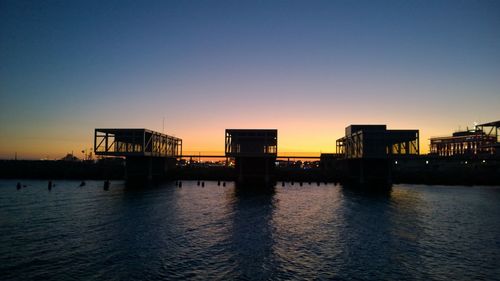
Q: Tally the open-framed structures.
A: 3